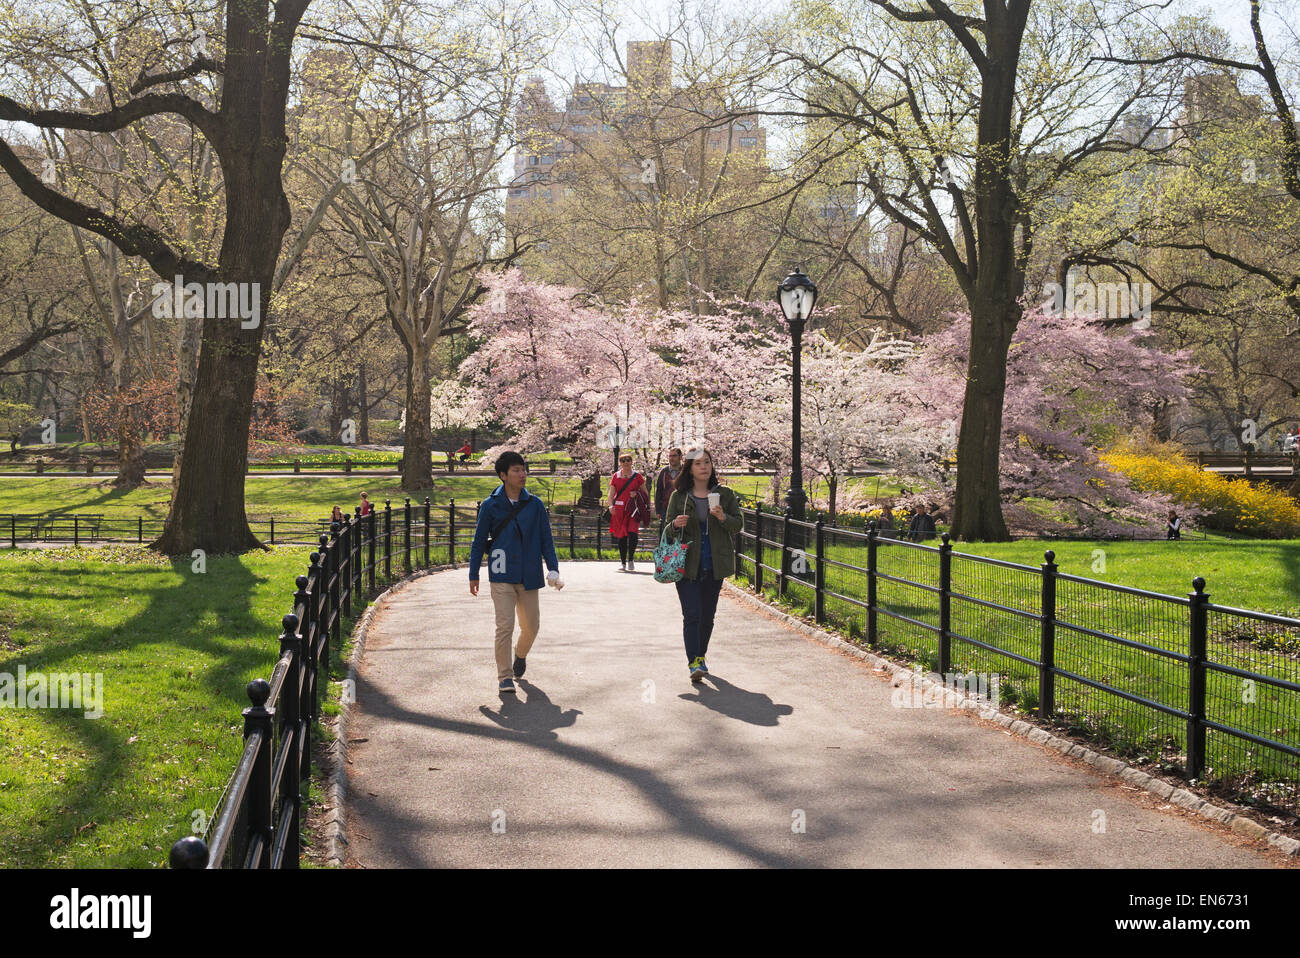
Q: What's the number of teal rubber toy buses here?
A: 0